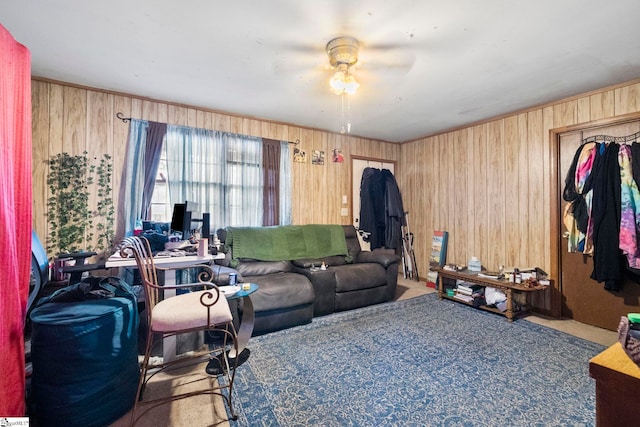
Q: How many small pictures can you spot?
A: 3